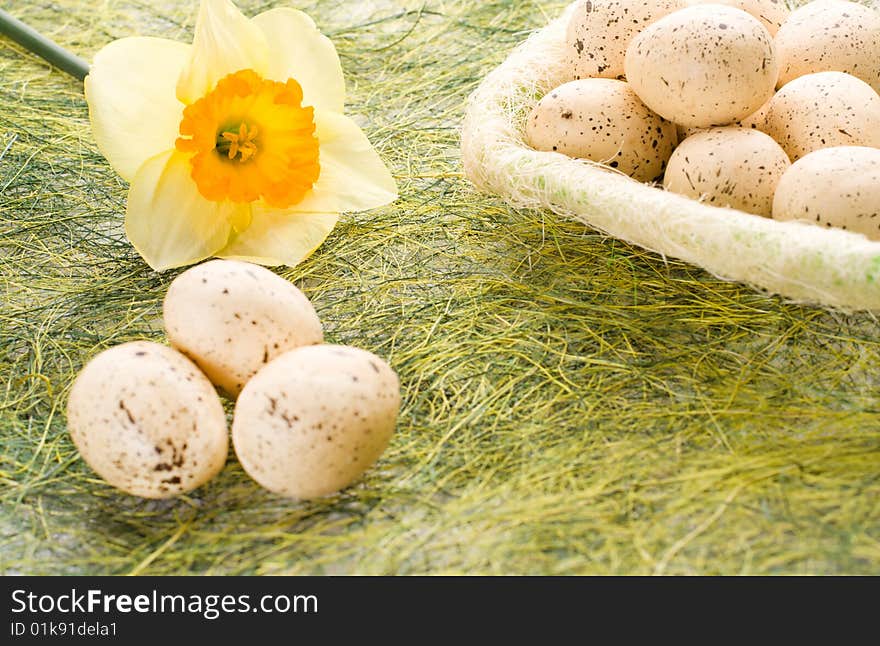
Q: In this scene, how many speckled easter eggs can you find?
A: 11